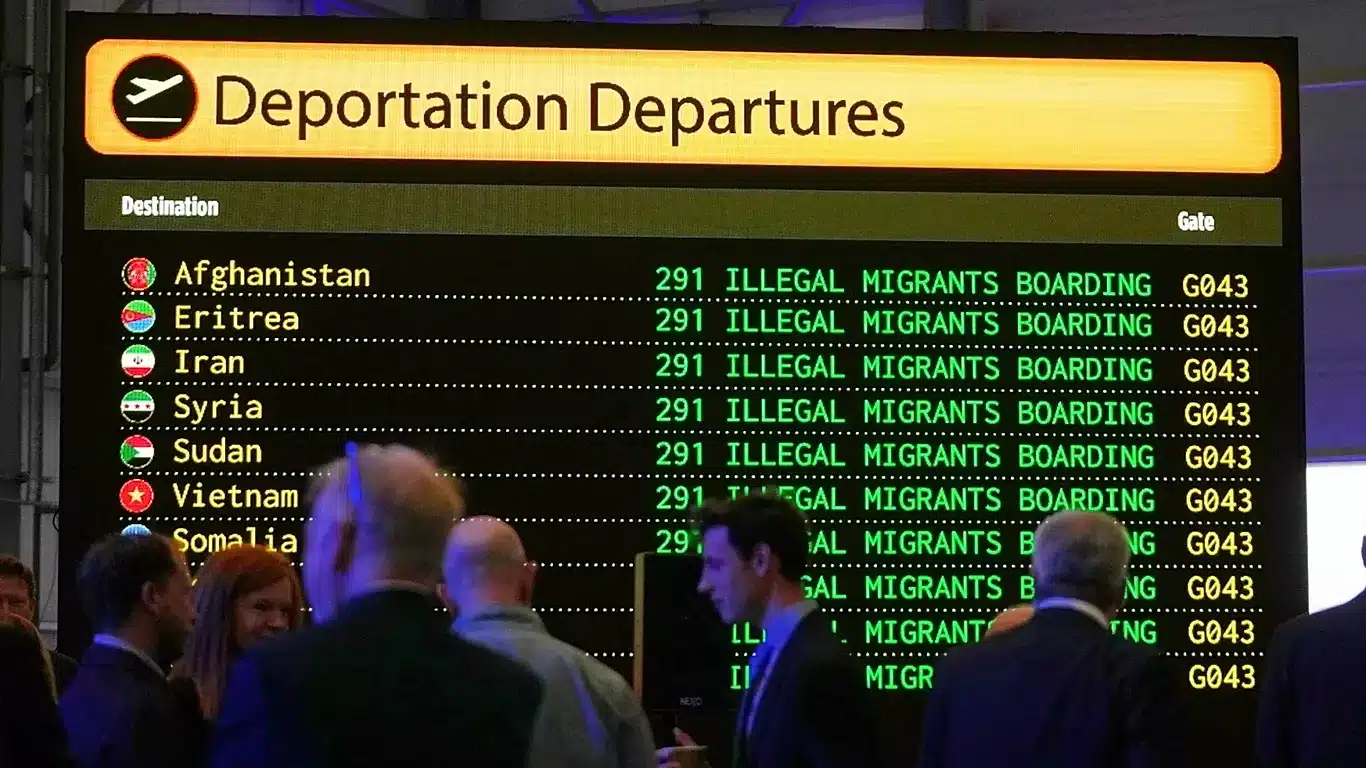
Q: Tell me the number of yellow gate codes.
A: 10